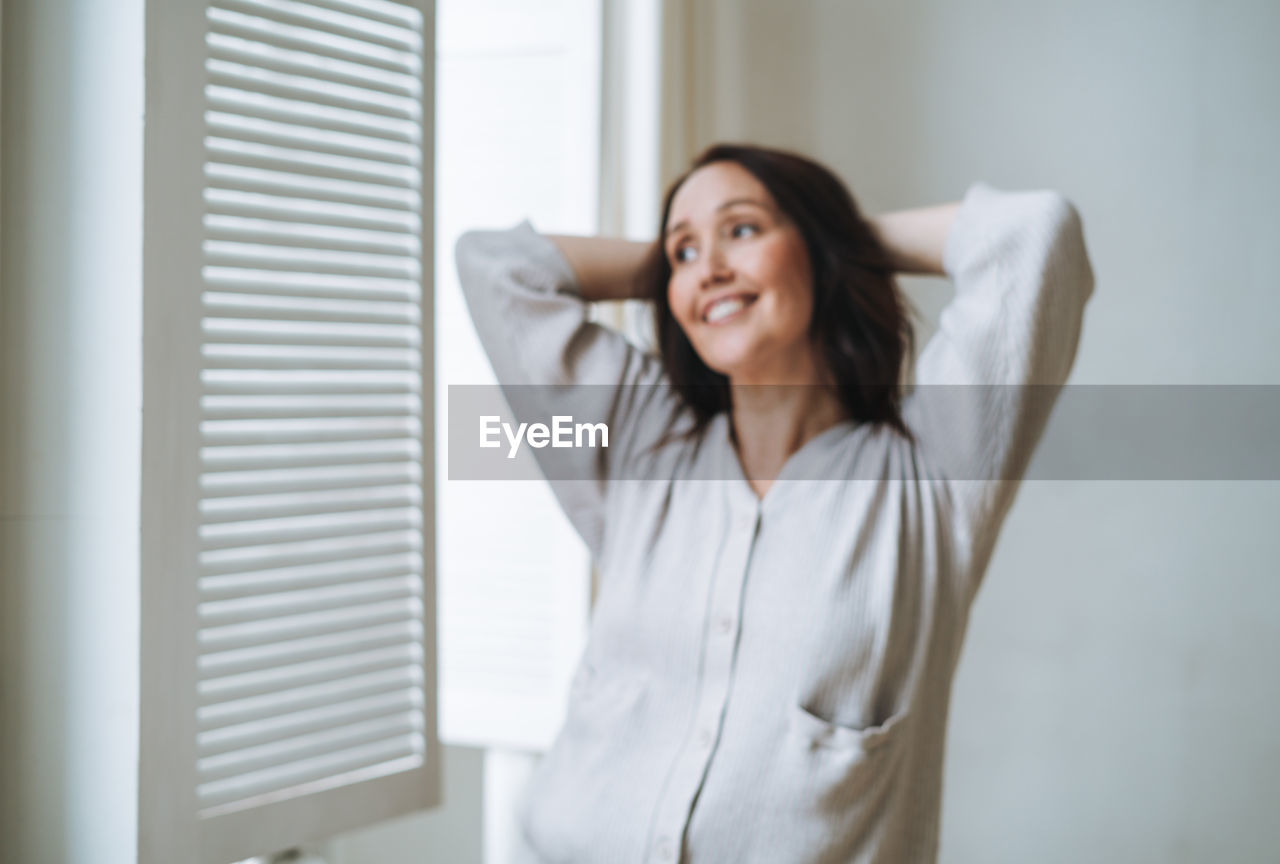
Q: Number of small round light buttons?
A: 4